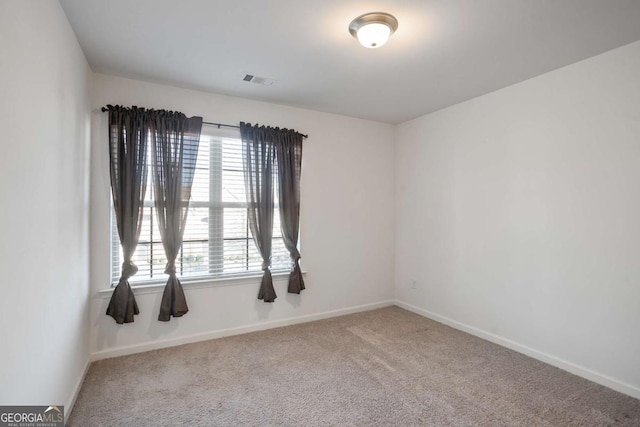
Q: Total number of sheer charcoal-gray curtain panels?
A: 4